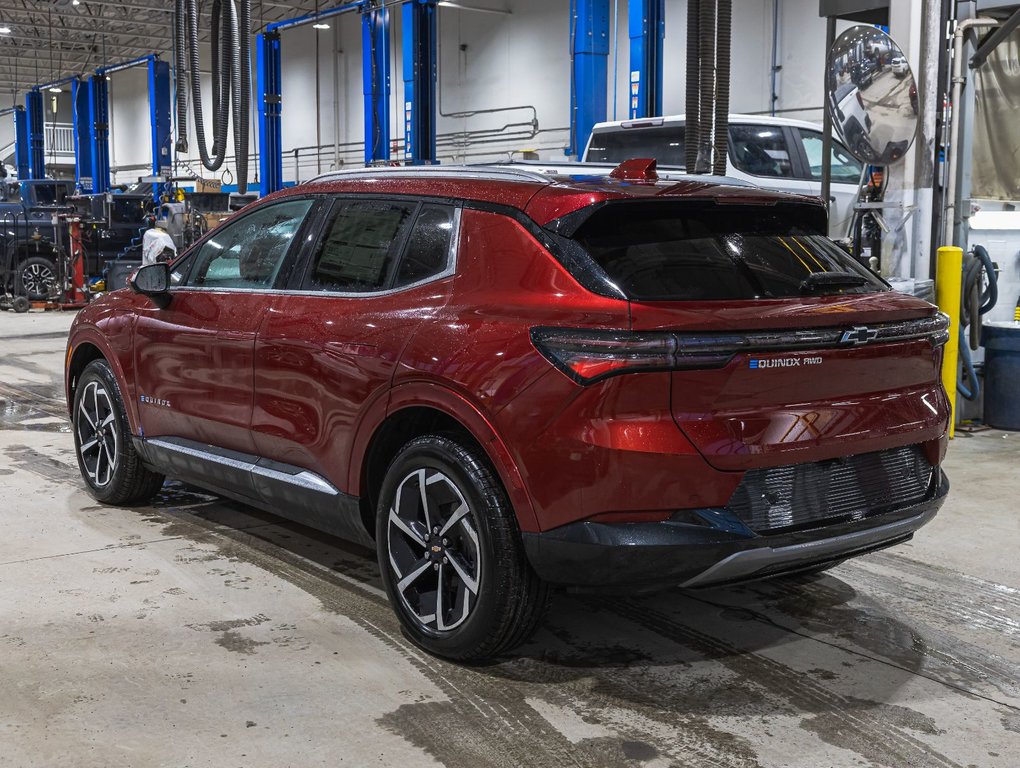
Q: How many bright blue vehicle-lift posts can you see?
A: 10